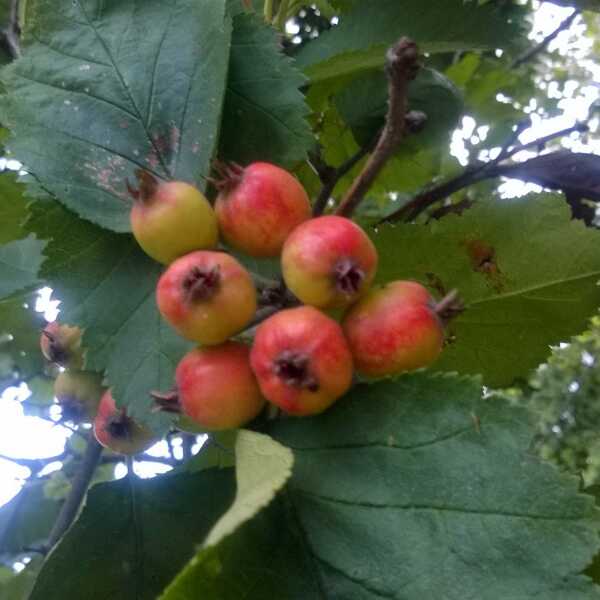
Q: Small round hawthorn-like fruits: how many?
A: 10